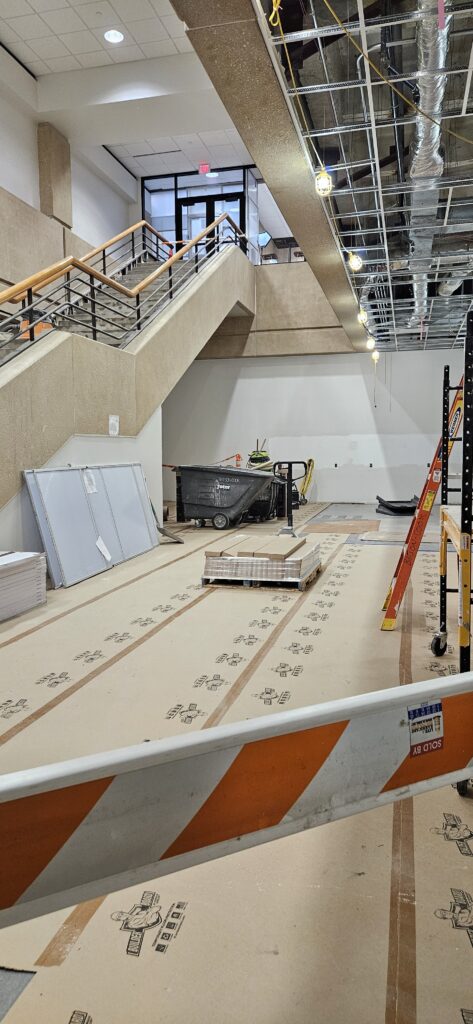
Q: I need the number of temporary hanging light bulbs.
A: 5